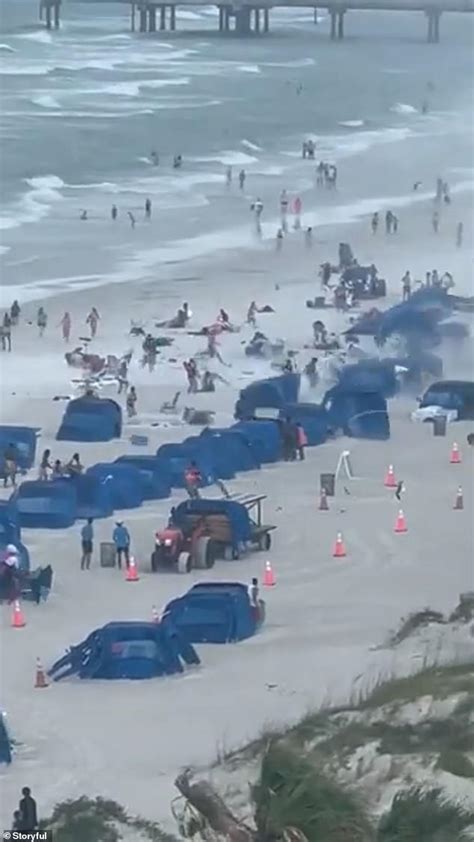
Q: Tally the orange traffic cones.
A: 11